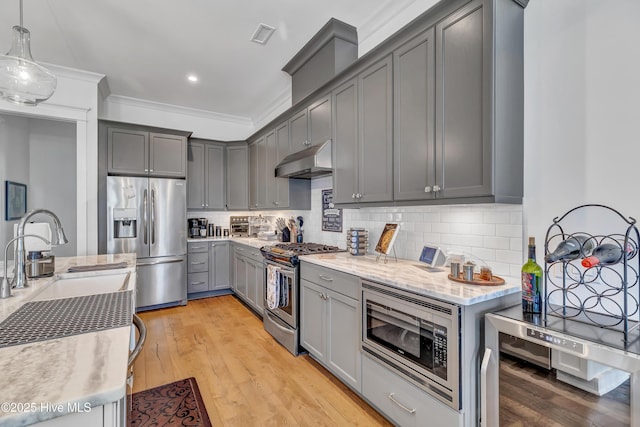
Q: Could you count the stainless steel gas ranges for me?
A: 1